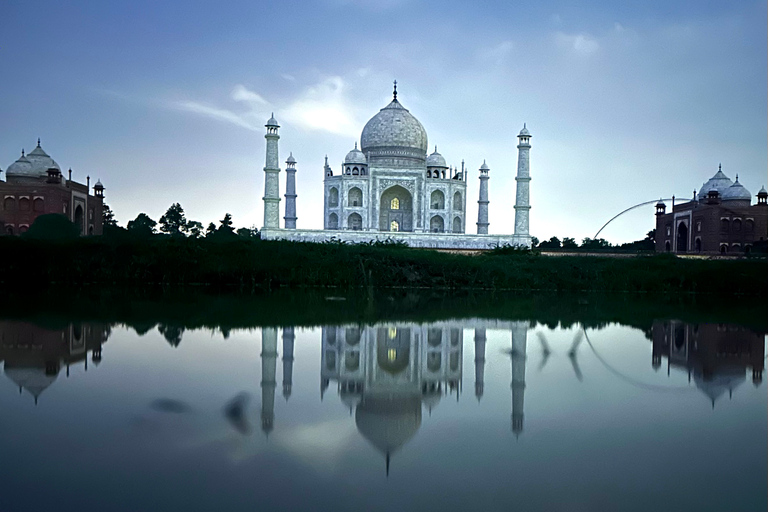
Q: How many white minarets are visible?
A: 4